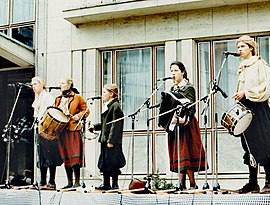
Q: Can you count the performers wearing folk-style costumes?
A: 5